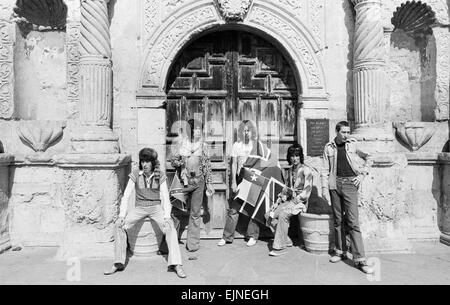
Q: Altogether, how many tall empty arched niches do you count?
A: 2